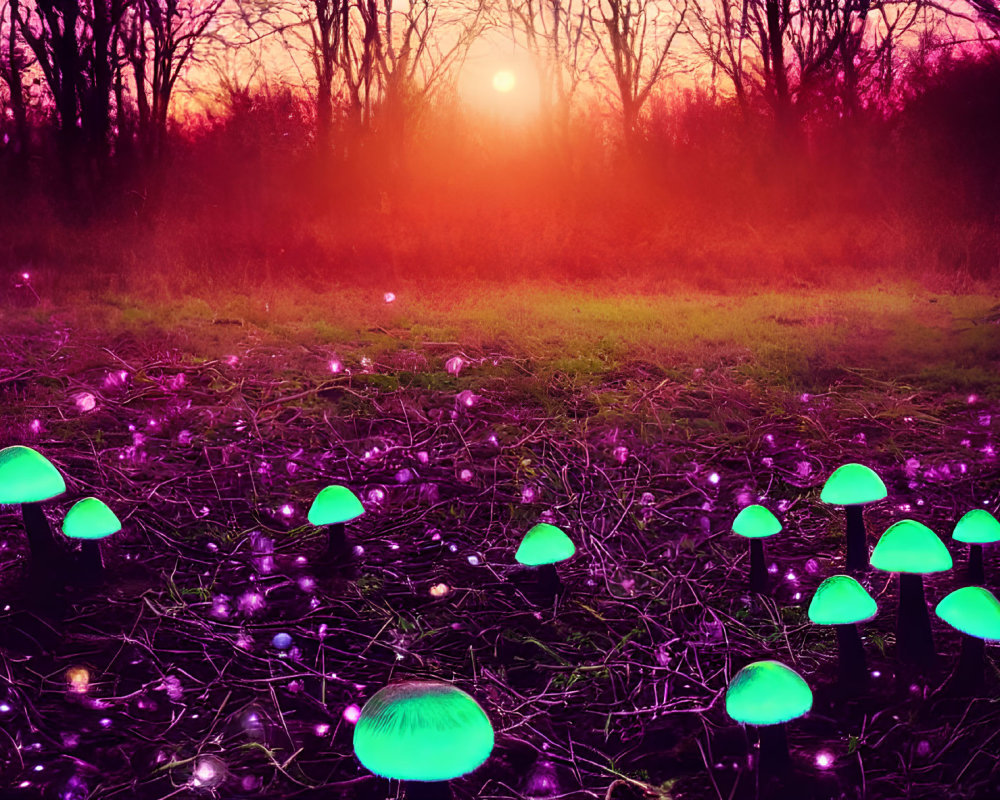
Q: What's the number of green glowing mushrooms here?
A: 12